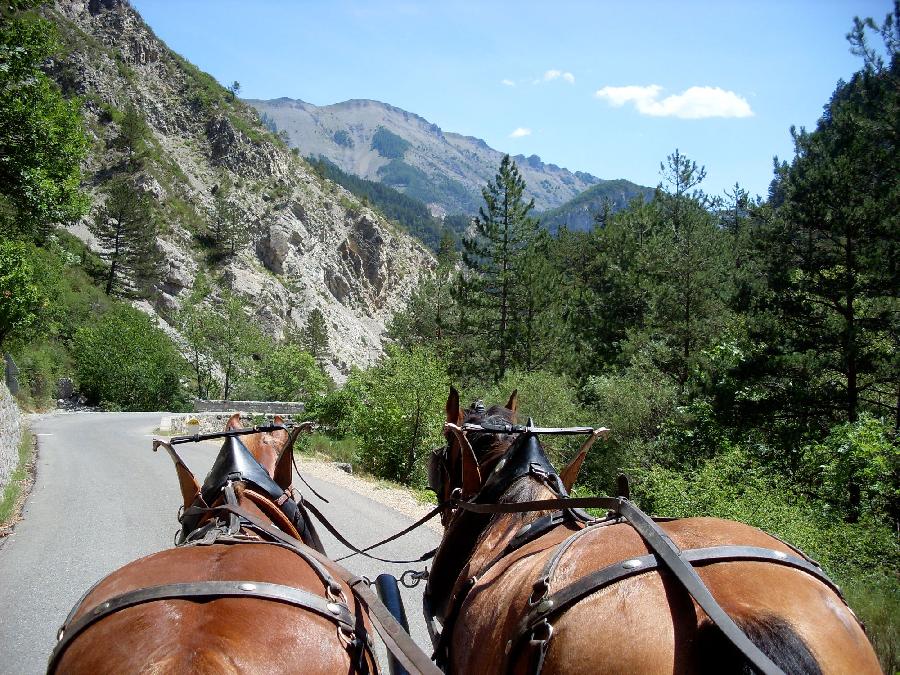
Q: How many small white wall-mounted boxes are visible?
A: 0